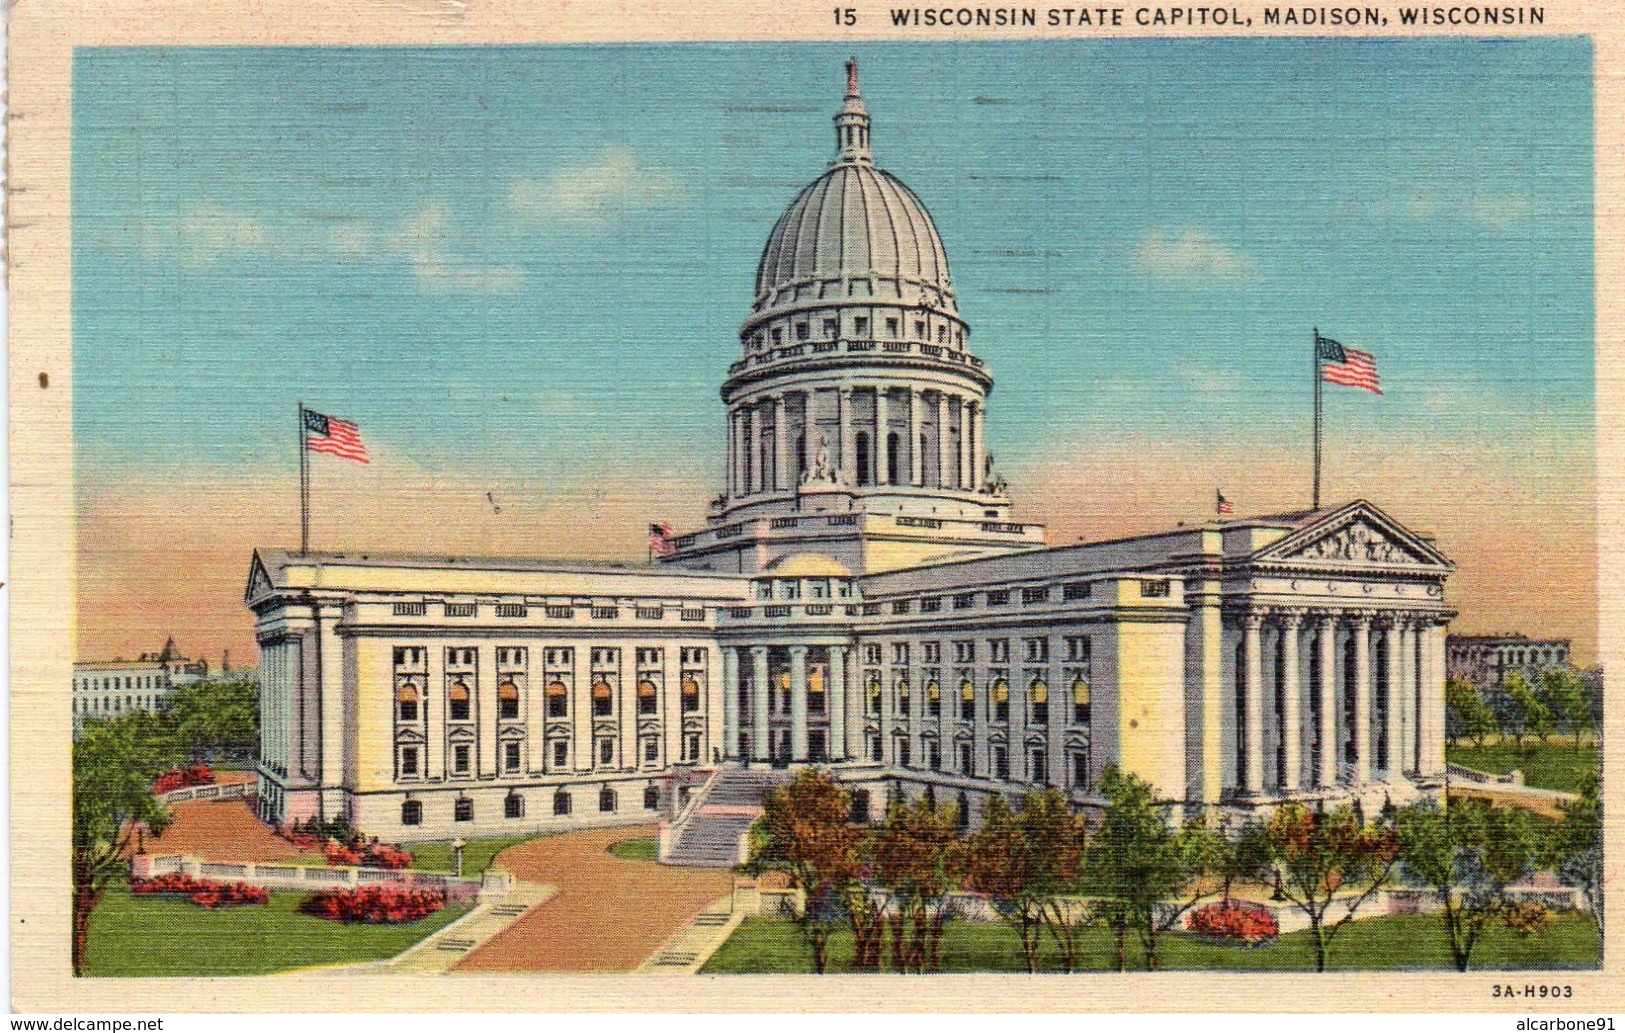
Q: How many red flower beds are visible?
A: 5